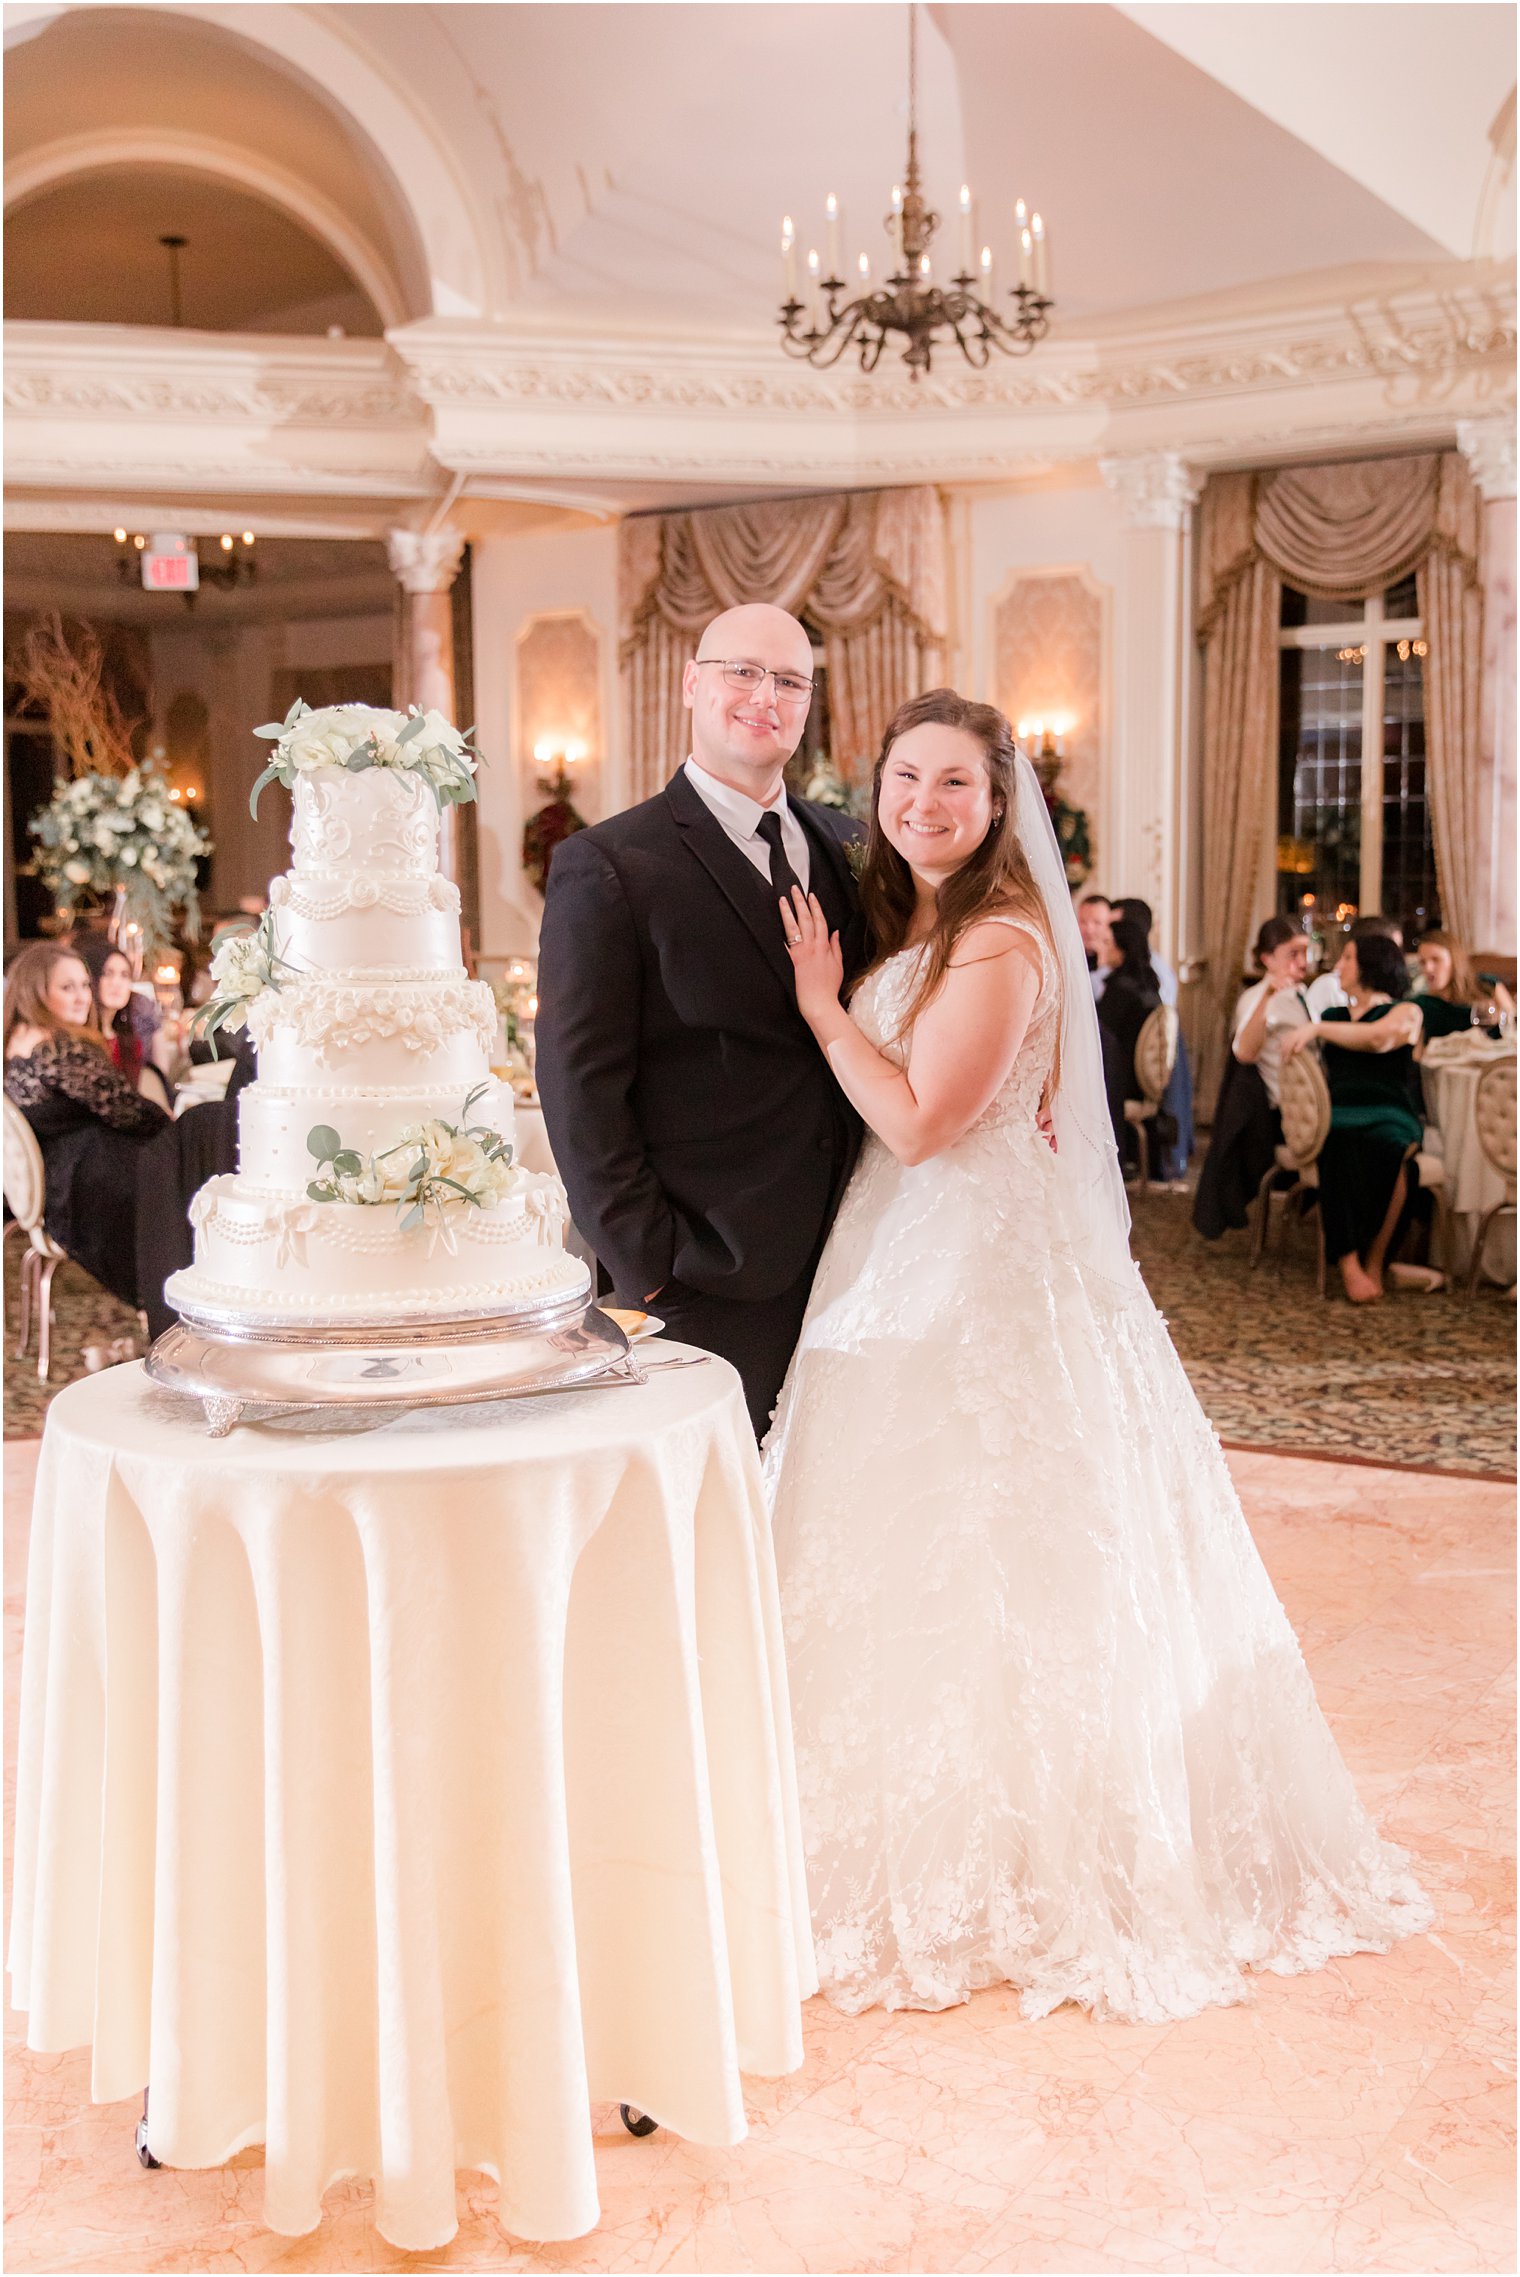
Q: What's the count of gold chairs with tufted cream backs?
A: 4